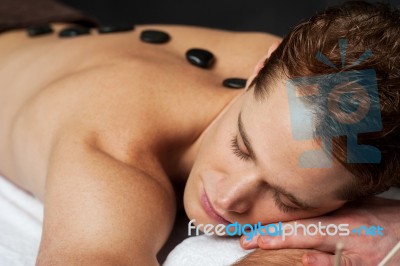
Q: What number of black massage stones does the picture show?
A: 6